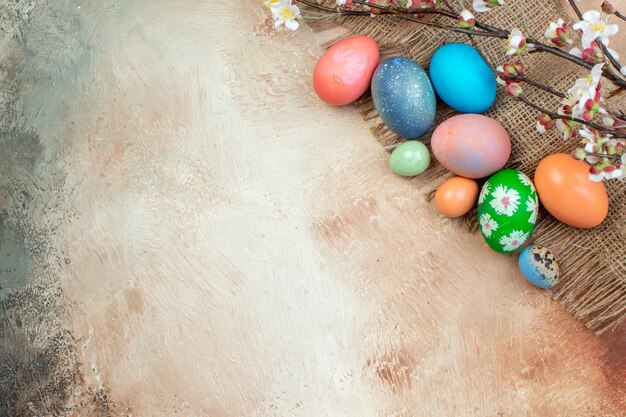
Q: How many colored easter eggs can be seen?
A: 9